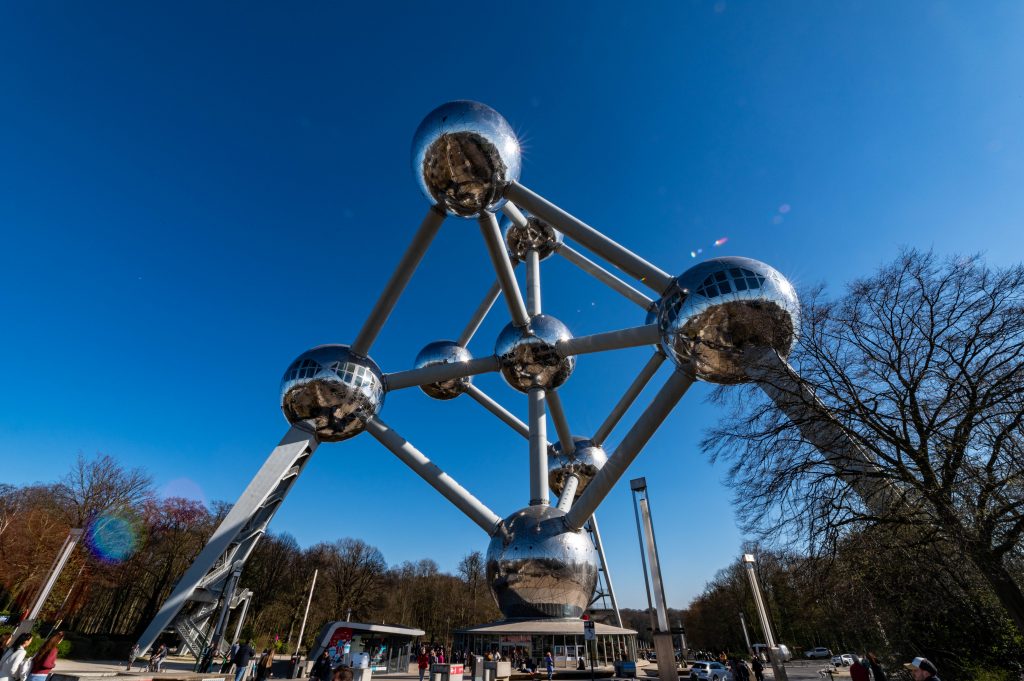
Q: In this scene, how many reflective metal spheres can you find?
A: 9